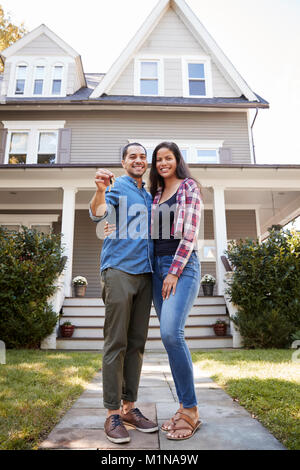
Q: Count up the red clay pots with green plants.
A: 2